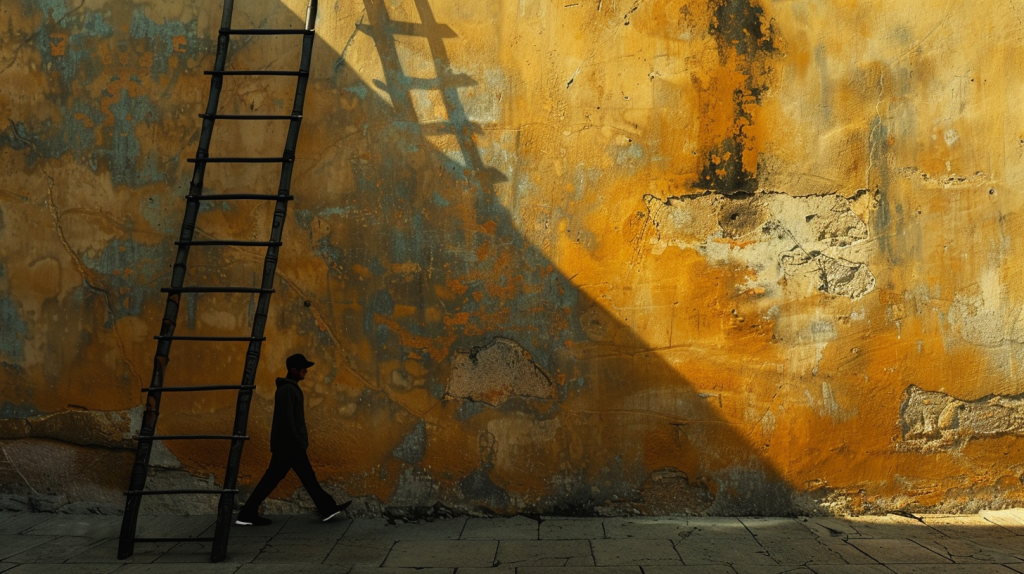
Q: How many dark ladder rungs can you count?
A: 12